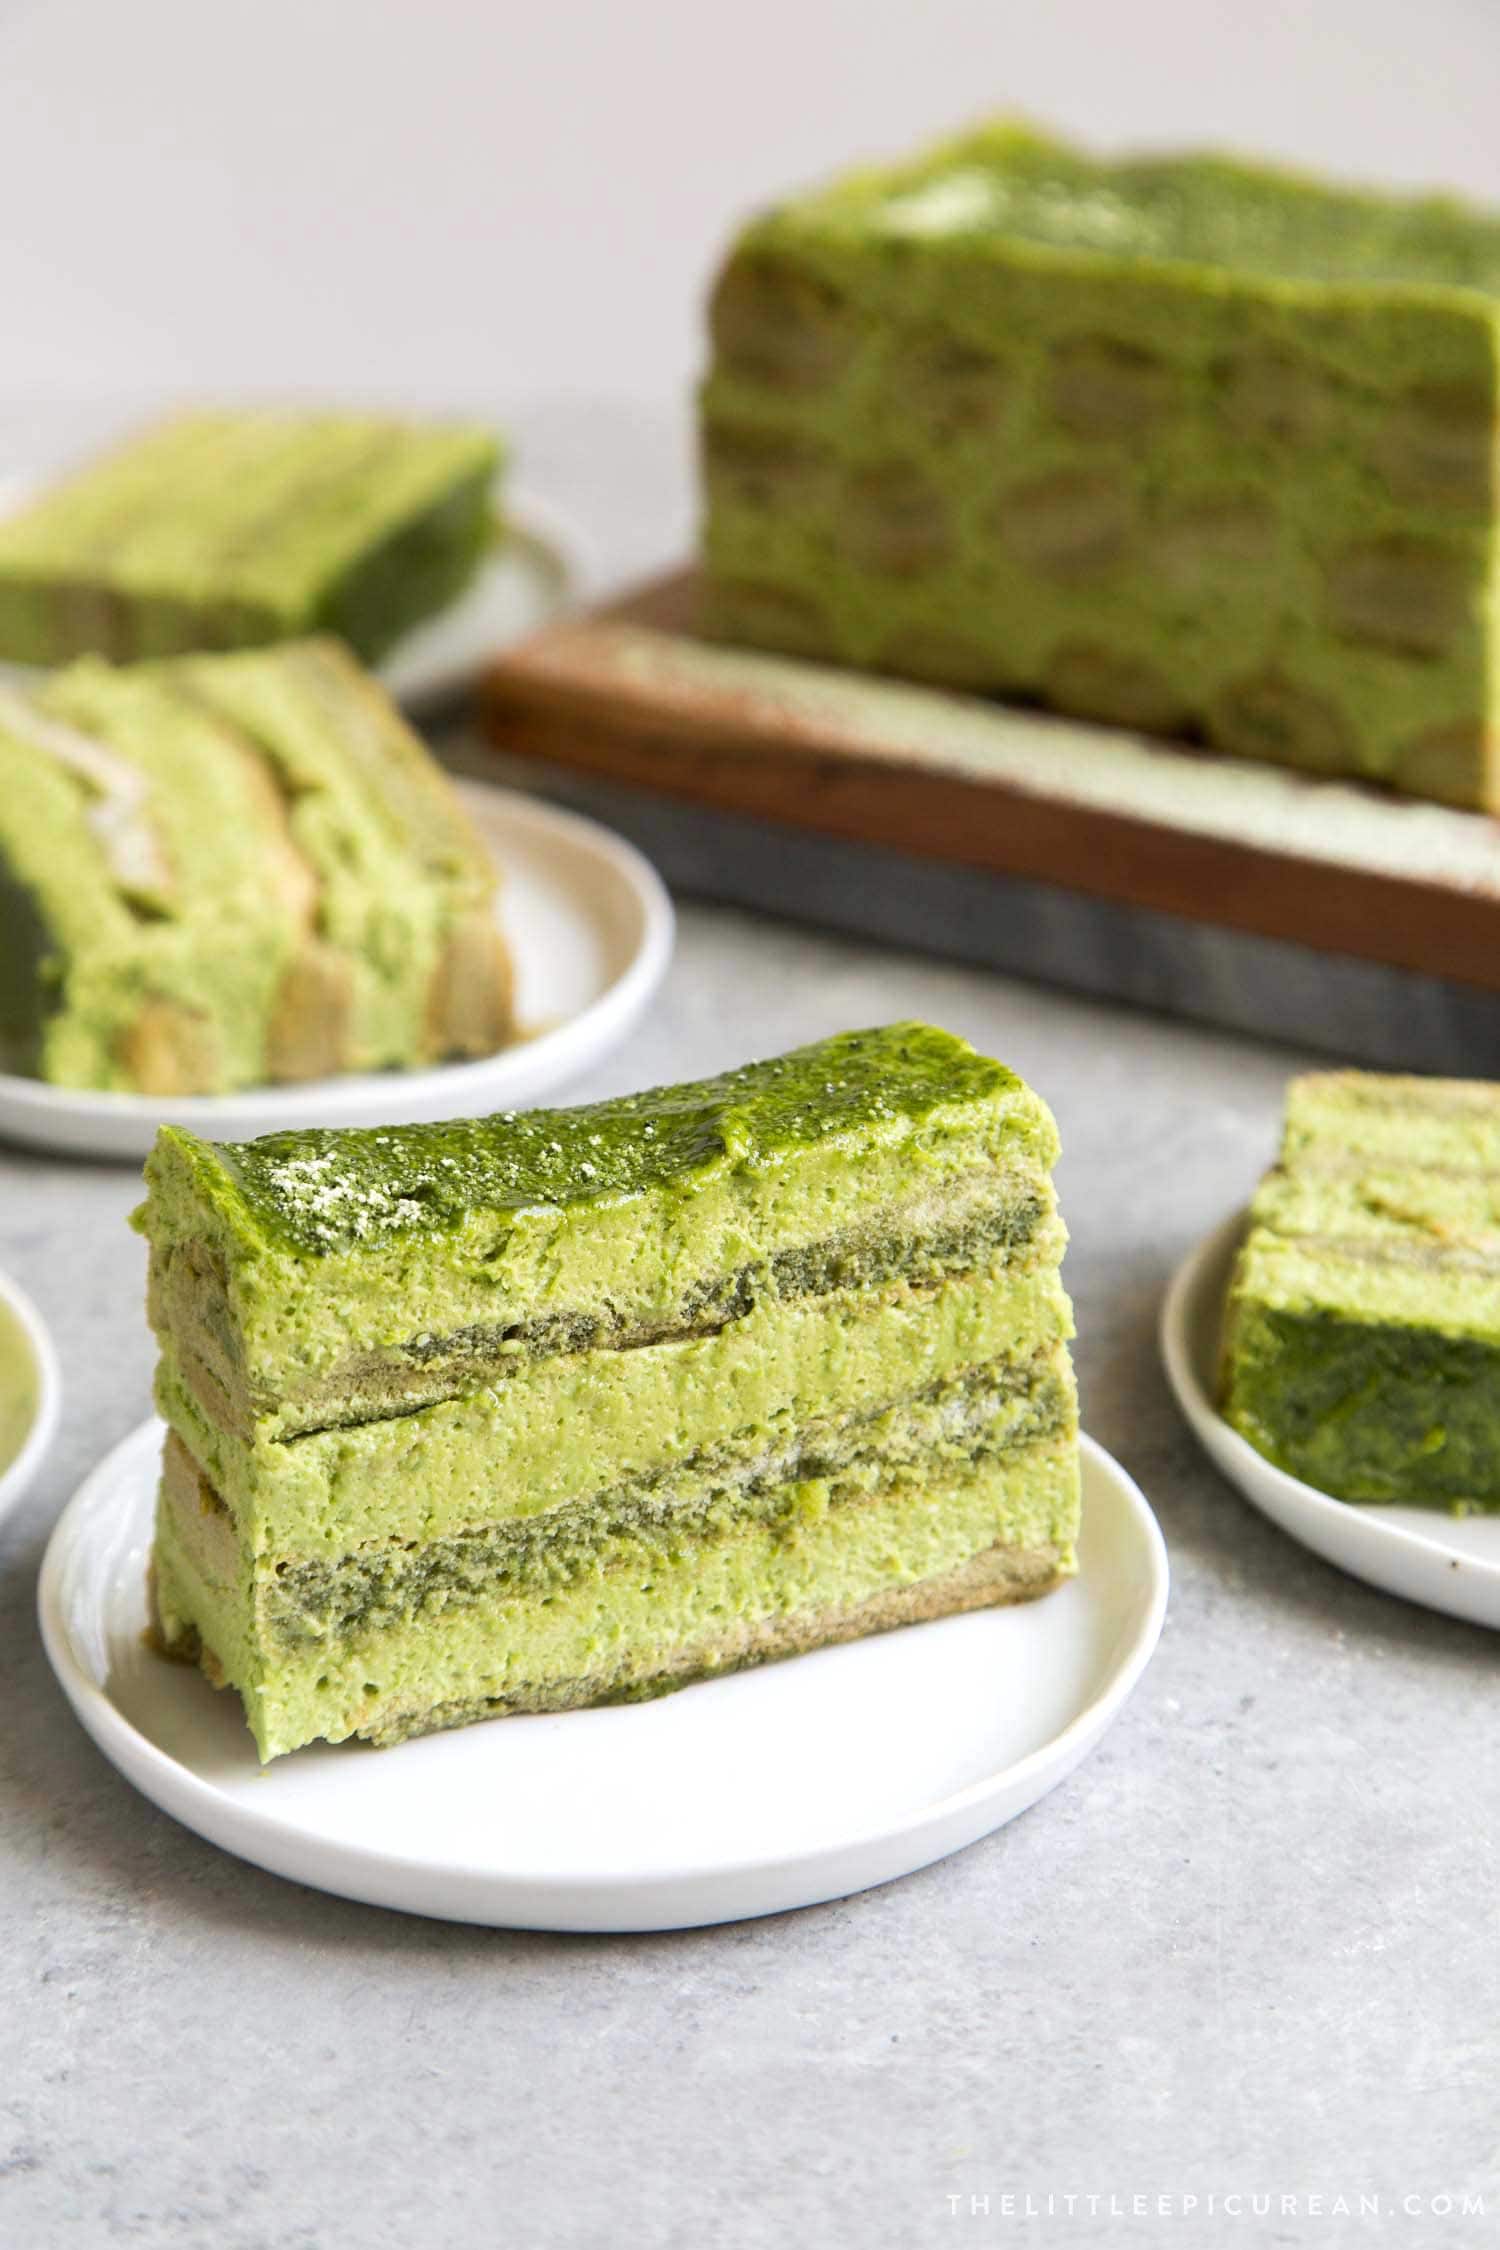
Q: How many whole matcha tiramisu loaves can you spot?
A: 1